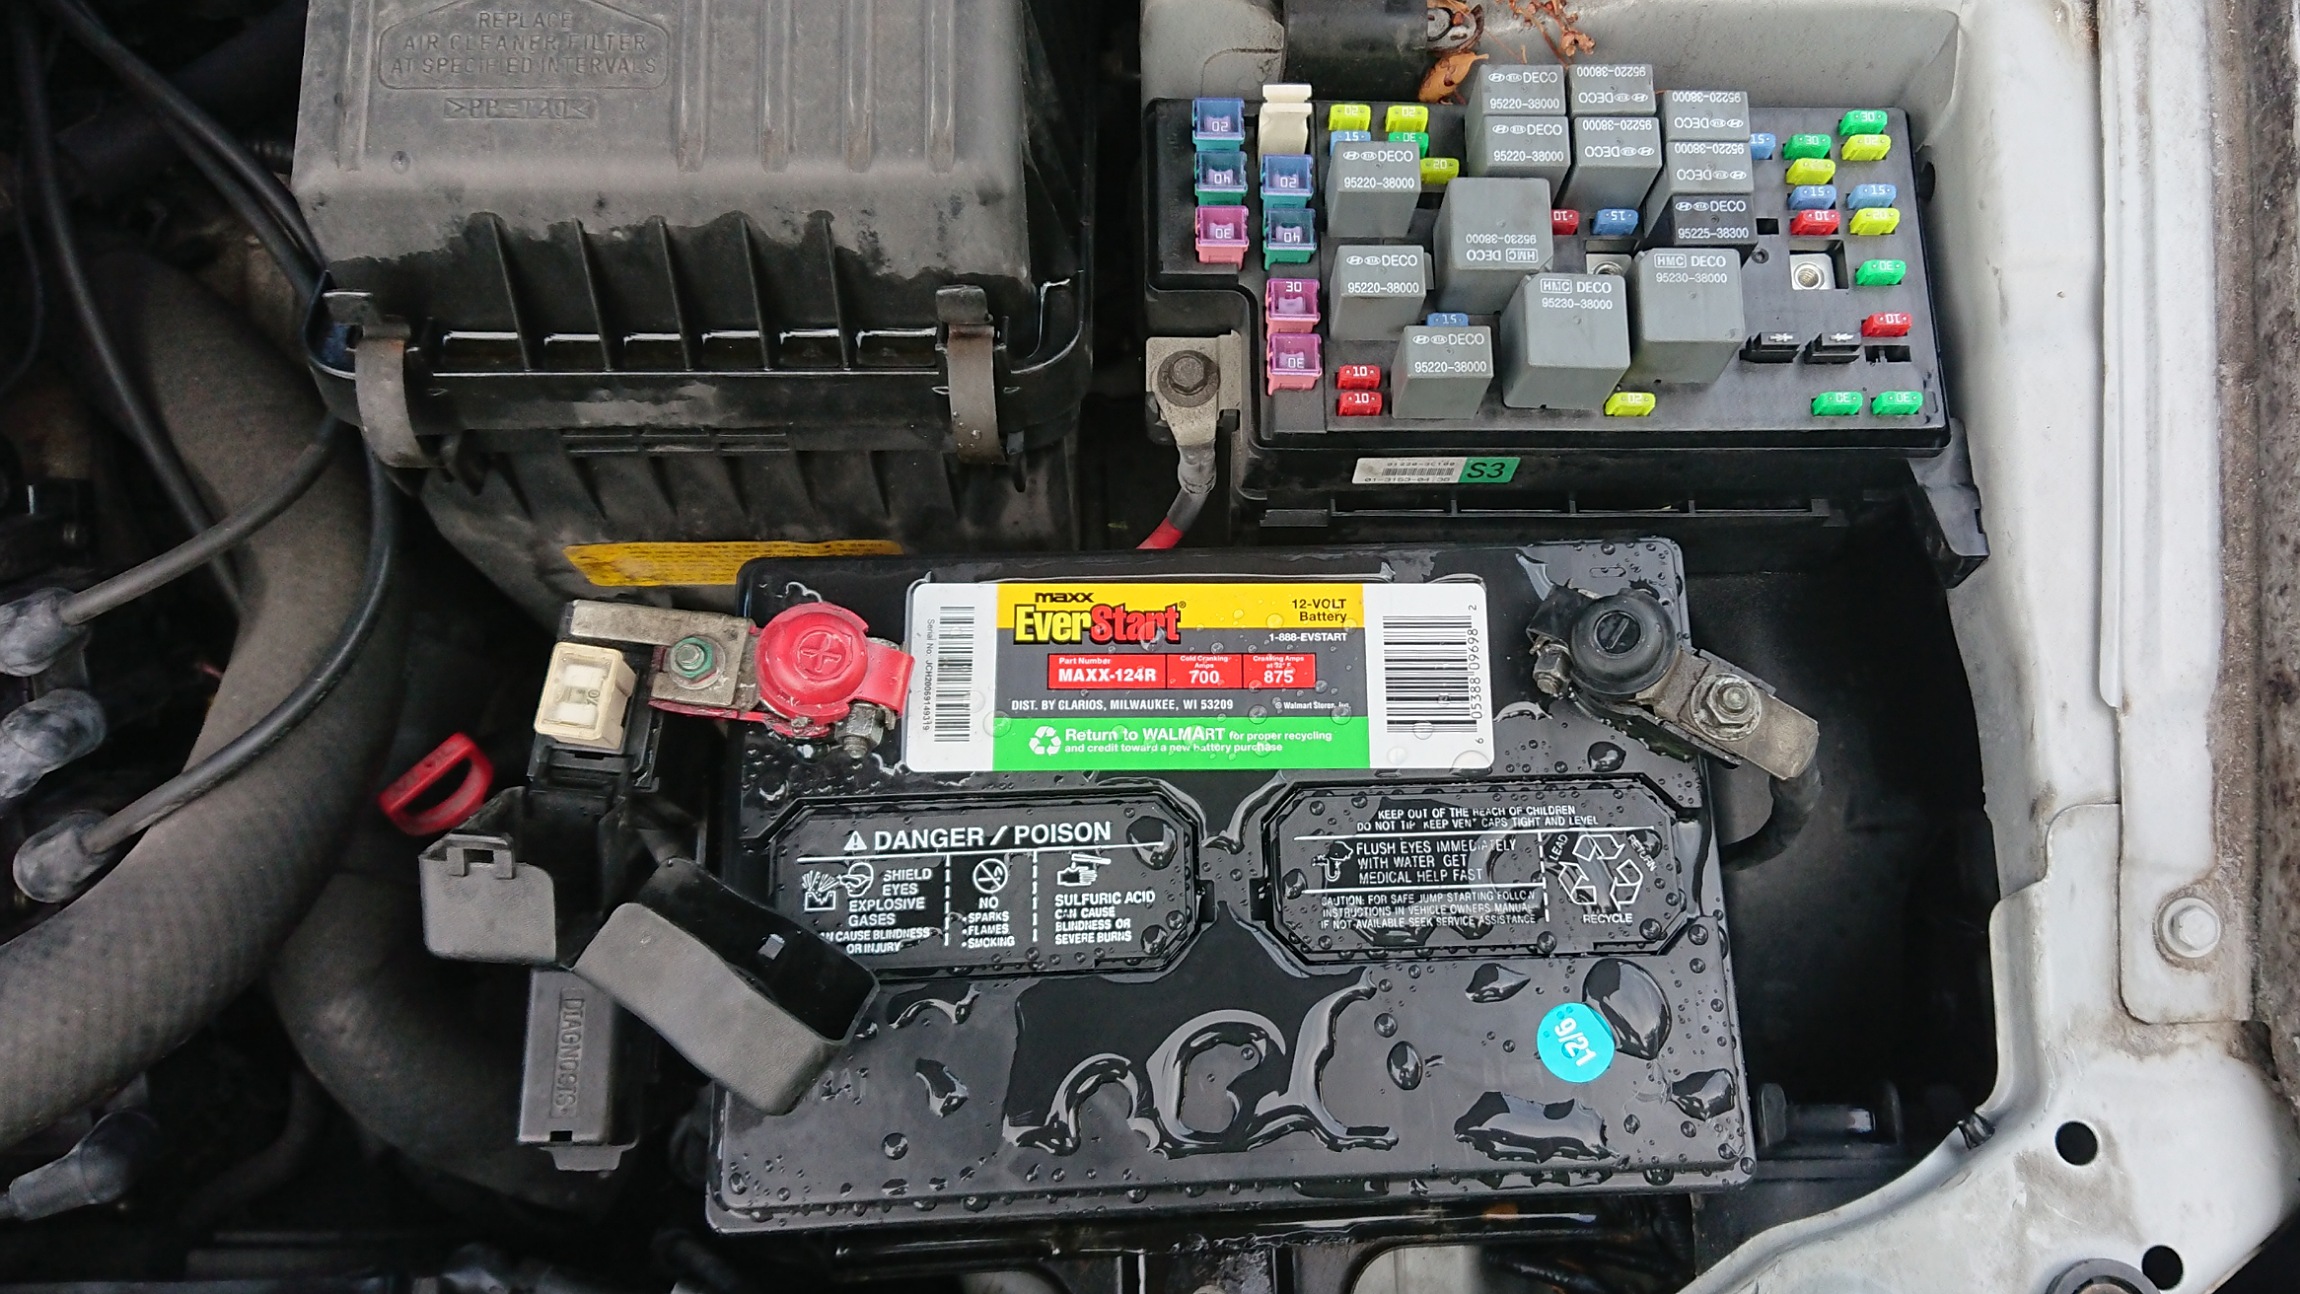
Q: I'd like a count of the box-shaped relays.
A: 13